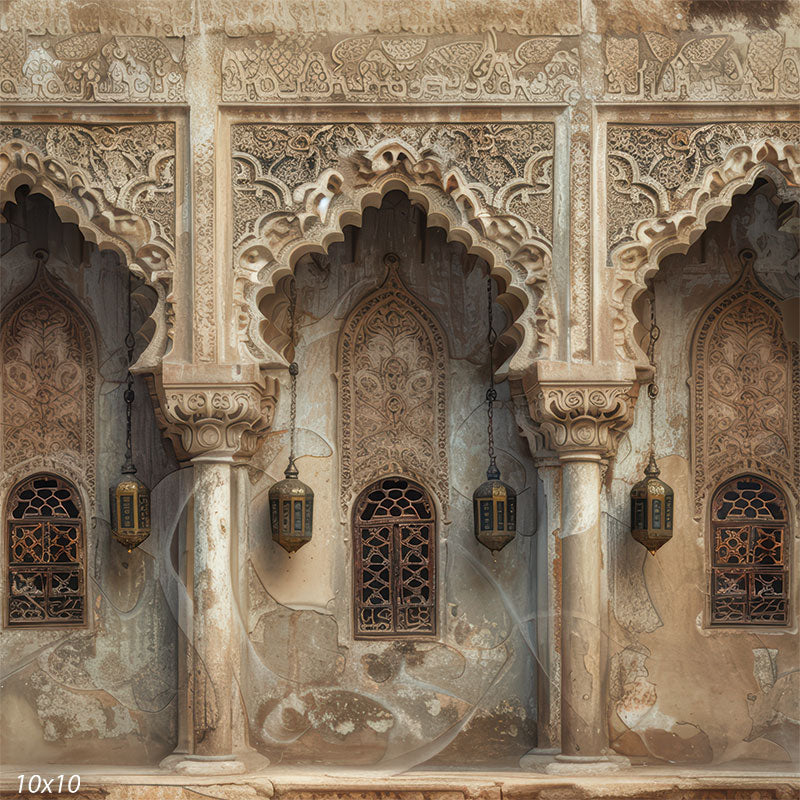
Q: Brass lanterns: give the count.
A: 4